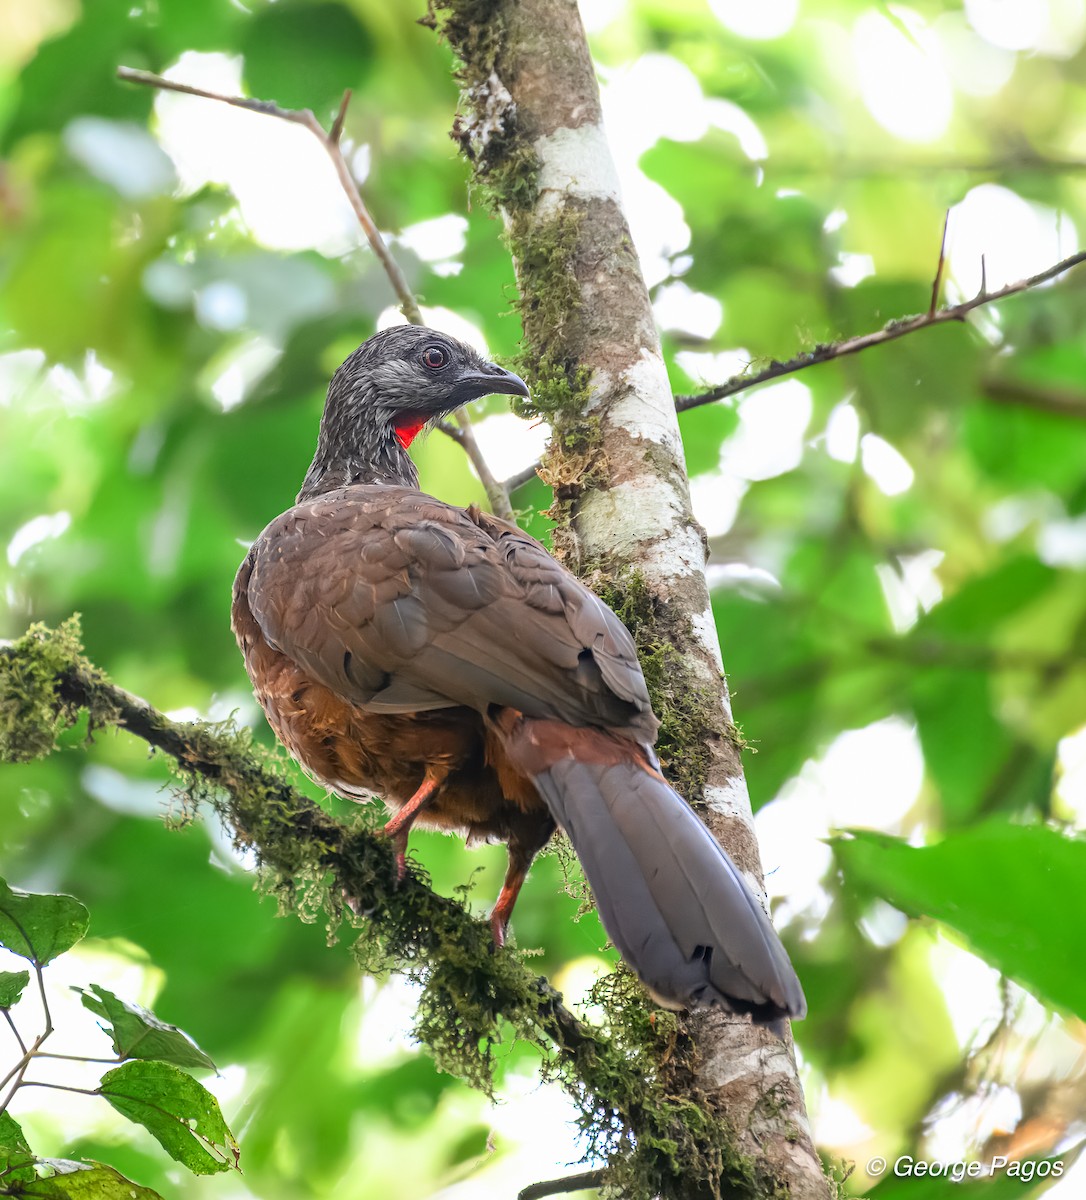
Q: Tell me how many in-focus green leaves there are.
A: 6